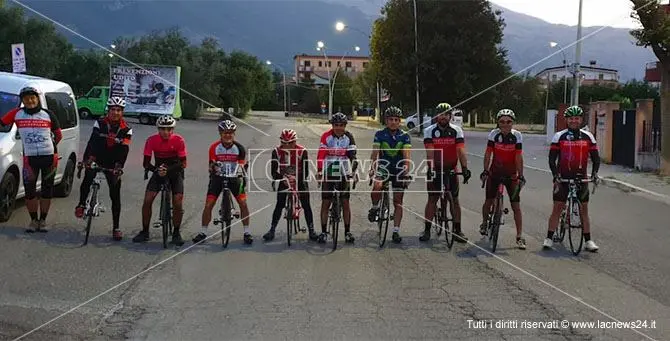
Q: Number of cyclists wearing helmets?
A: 10